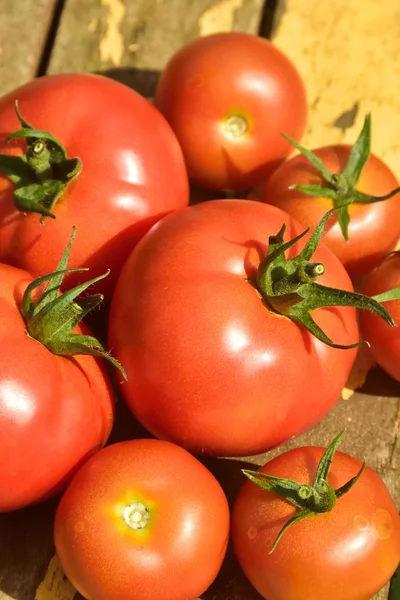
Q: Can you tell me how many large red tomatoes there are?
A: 3